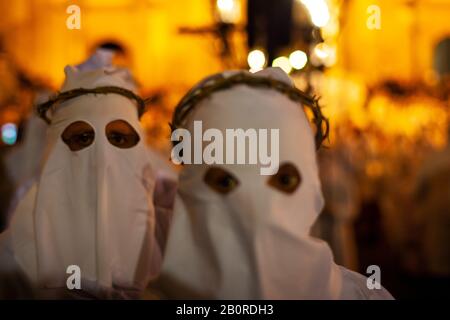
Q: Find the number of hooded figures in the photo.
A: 2